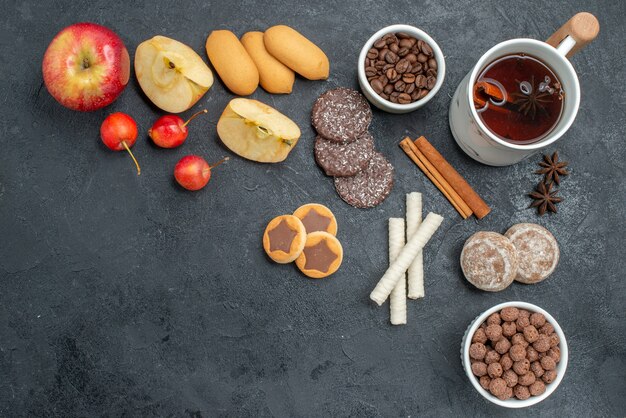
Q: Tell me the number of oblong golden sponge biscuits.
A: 3